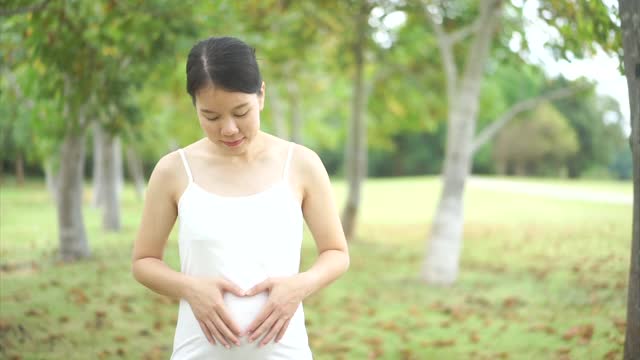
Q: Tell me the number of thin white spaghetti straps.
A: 2